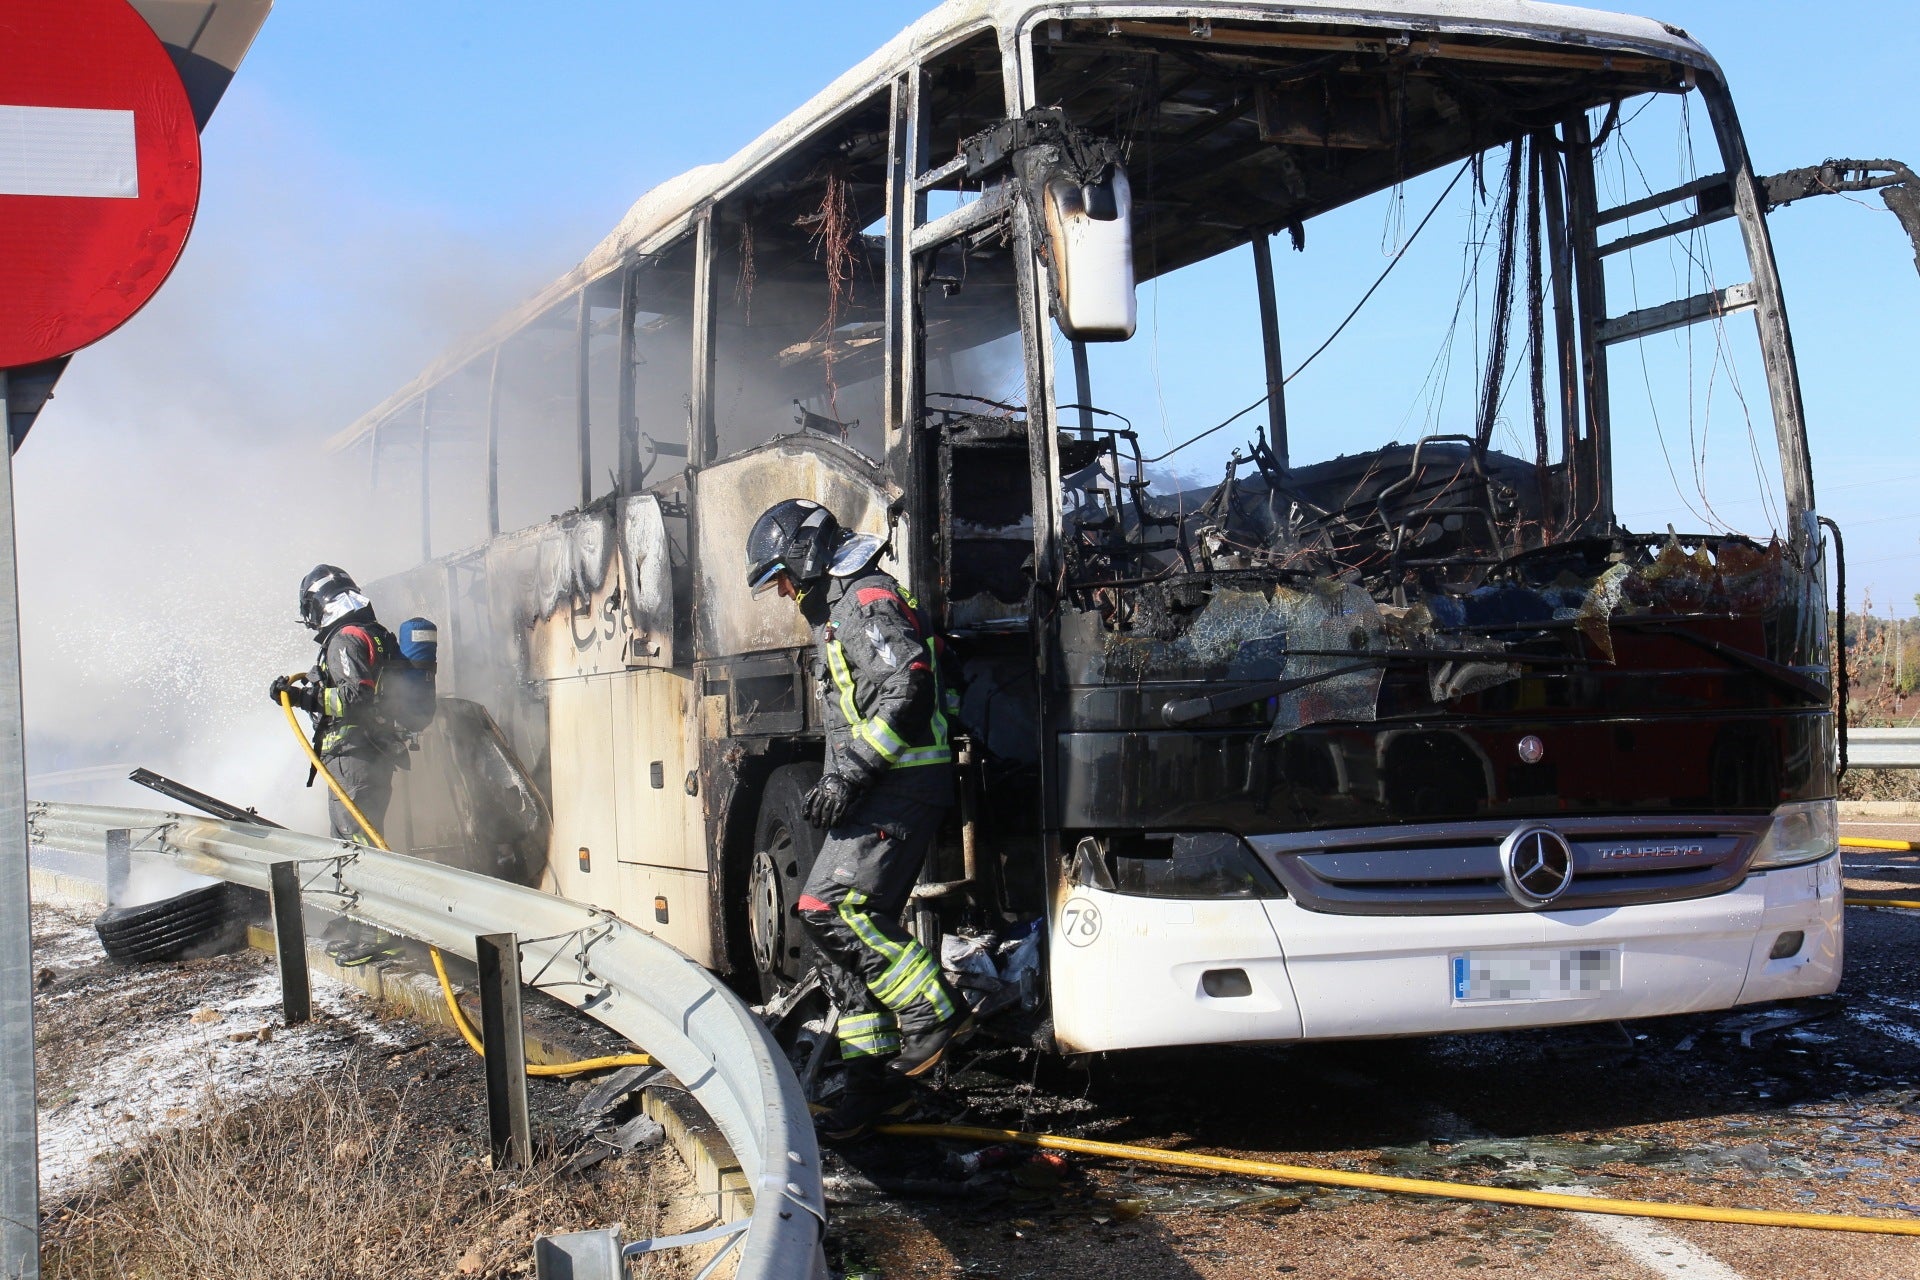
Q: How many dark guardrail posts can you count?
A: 3